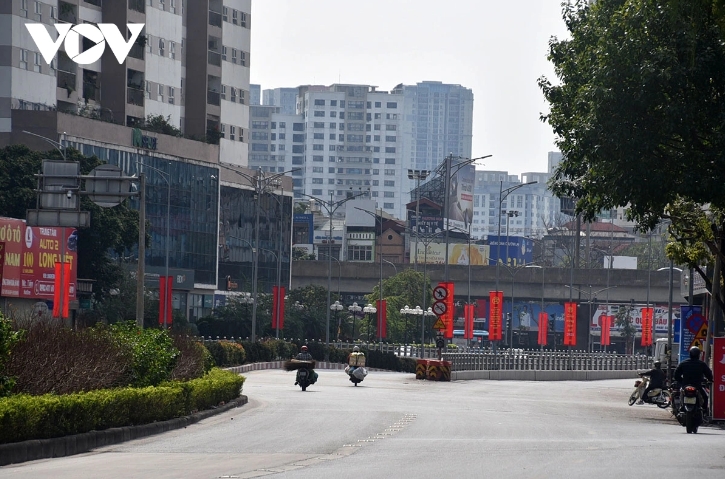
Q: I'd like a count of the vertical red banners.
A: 11